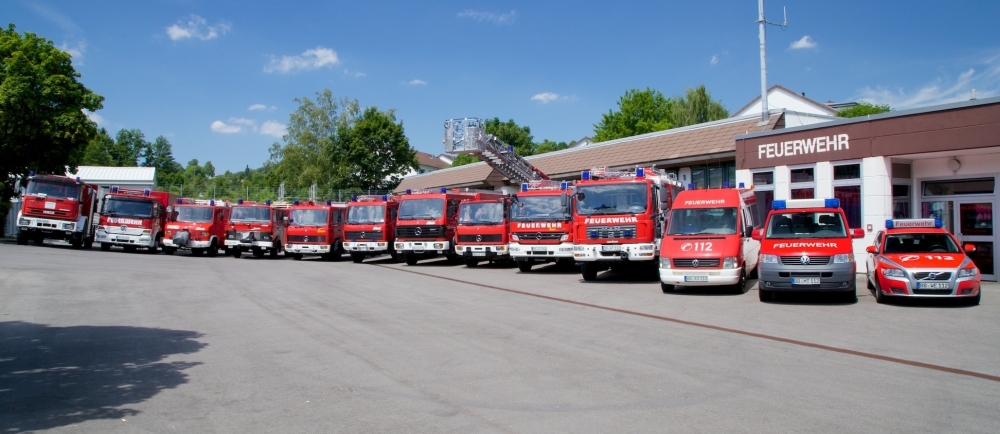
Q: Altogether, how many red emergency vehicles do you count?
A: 13